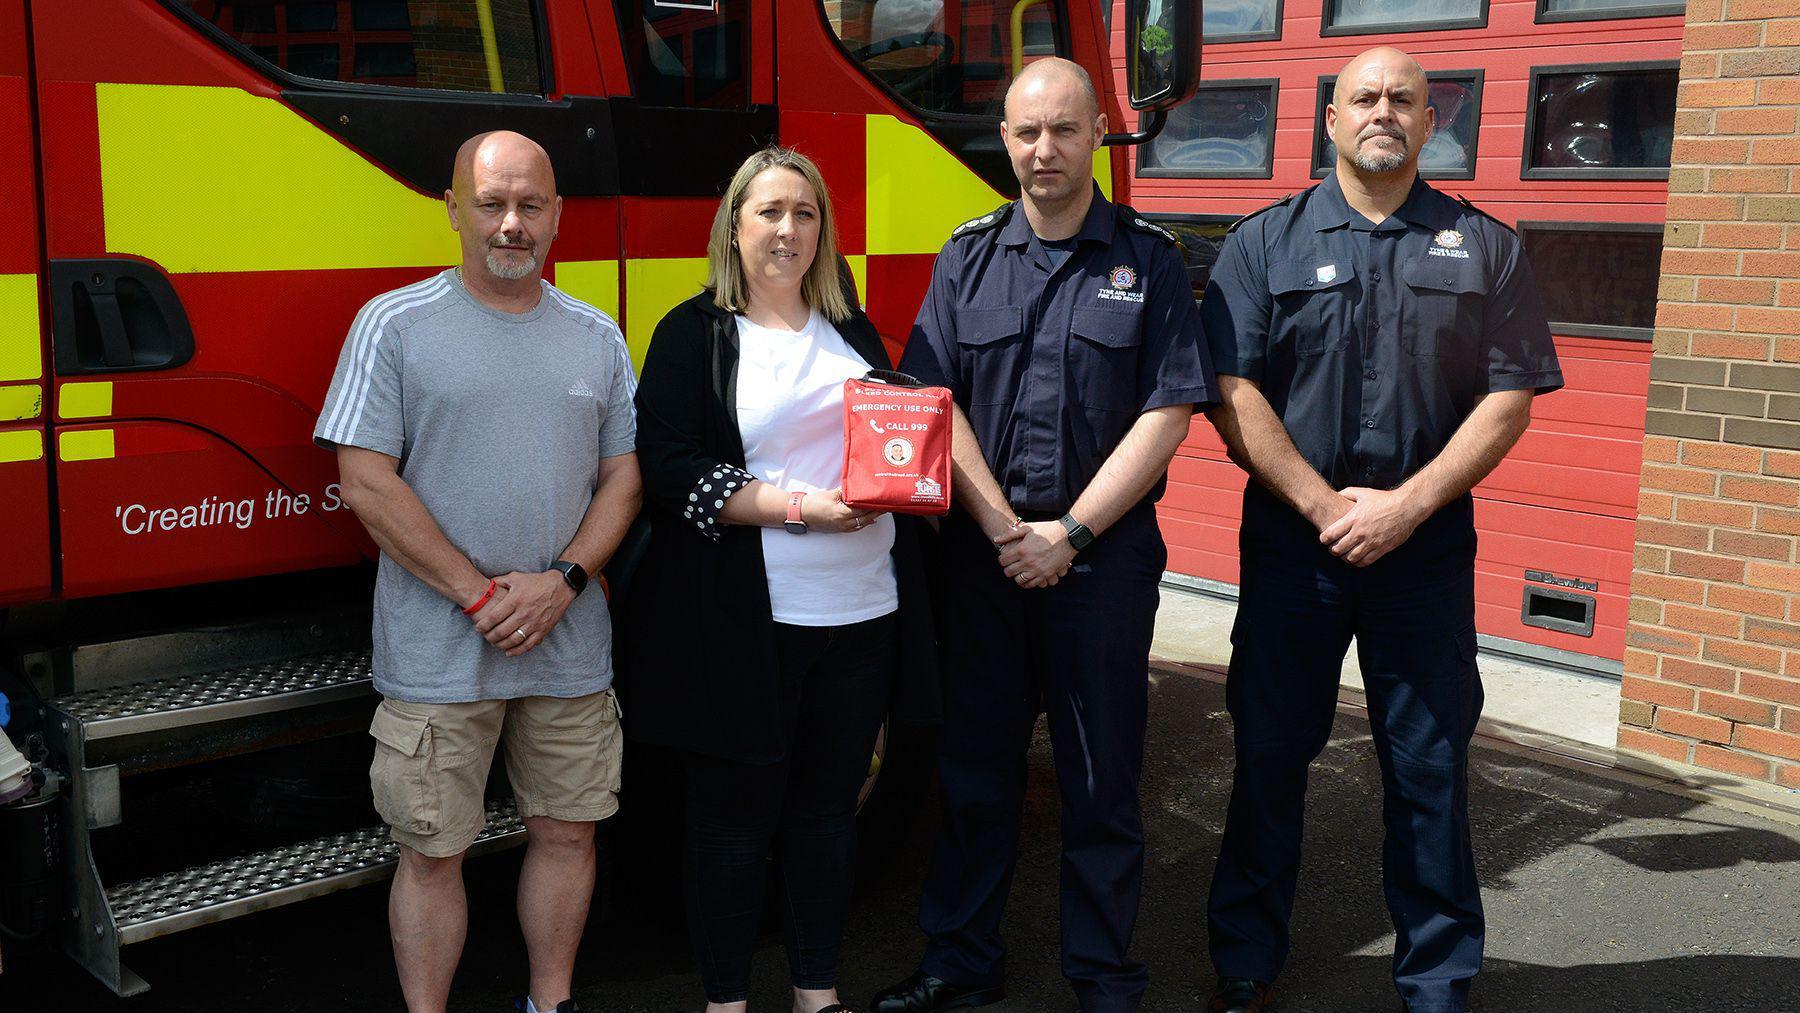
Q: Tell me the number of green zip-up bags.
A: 0